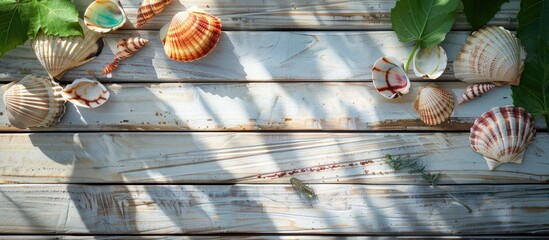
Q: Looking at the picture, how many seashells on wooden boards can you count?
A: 13